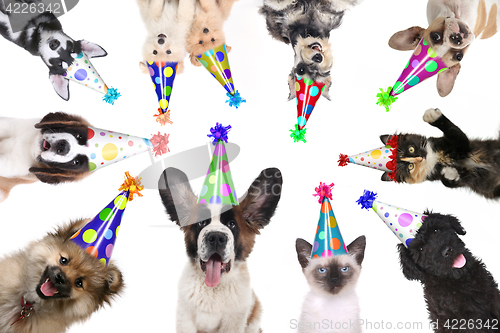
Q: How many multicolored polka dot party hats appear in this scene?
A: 11